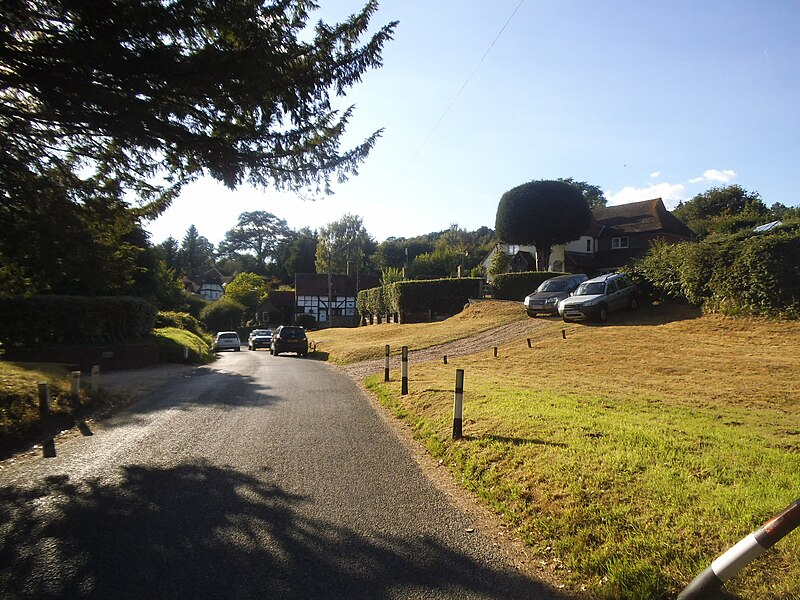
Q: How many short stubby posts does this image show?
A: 4